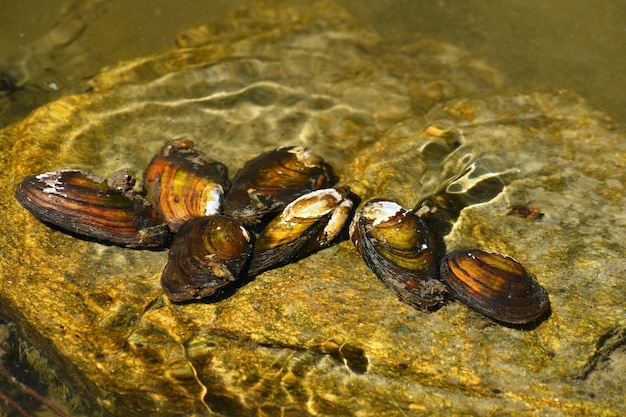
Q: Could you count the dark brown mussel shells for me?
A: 7